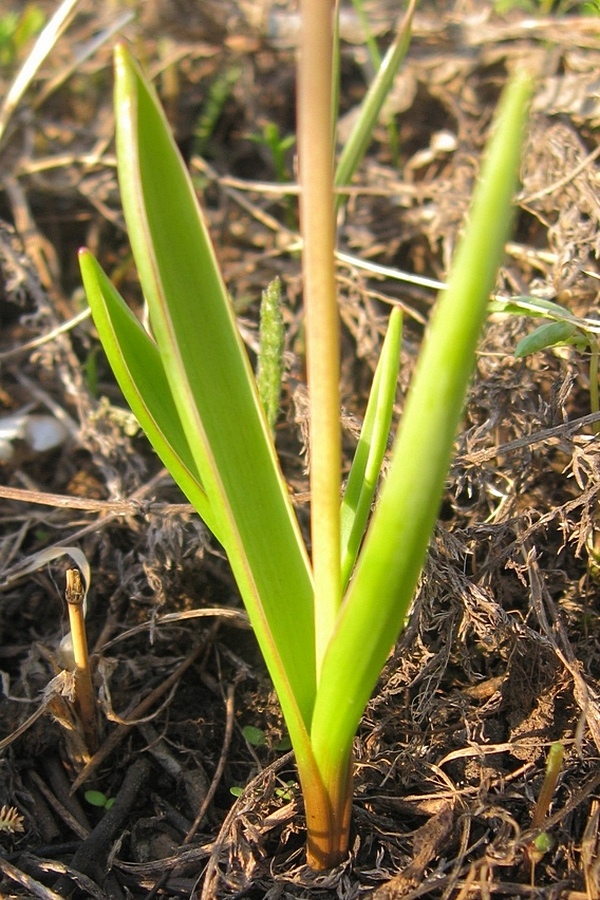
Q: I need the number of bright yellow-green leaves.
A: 4